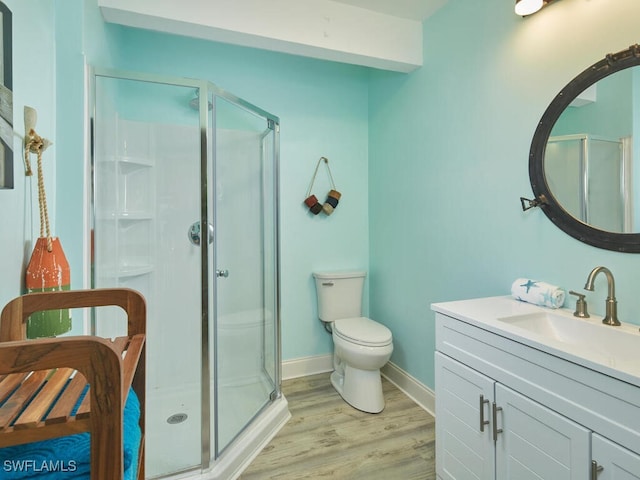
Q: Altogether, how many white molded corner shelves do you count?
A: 3